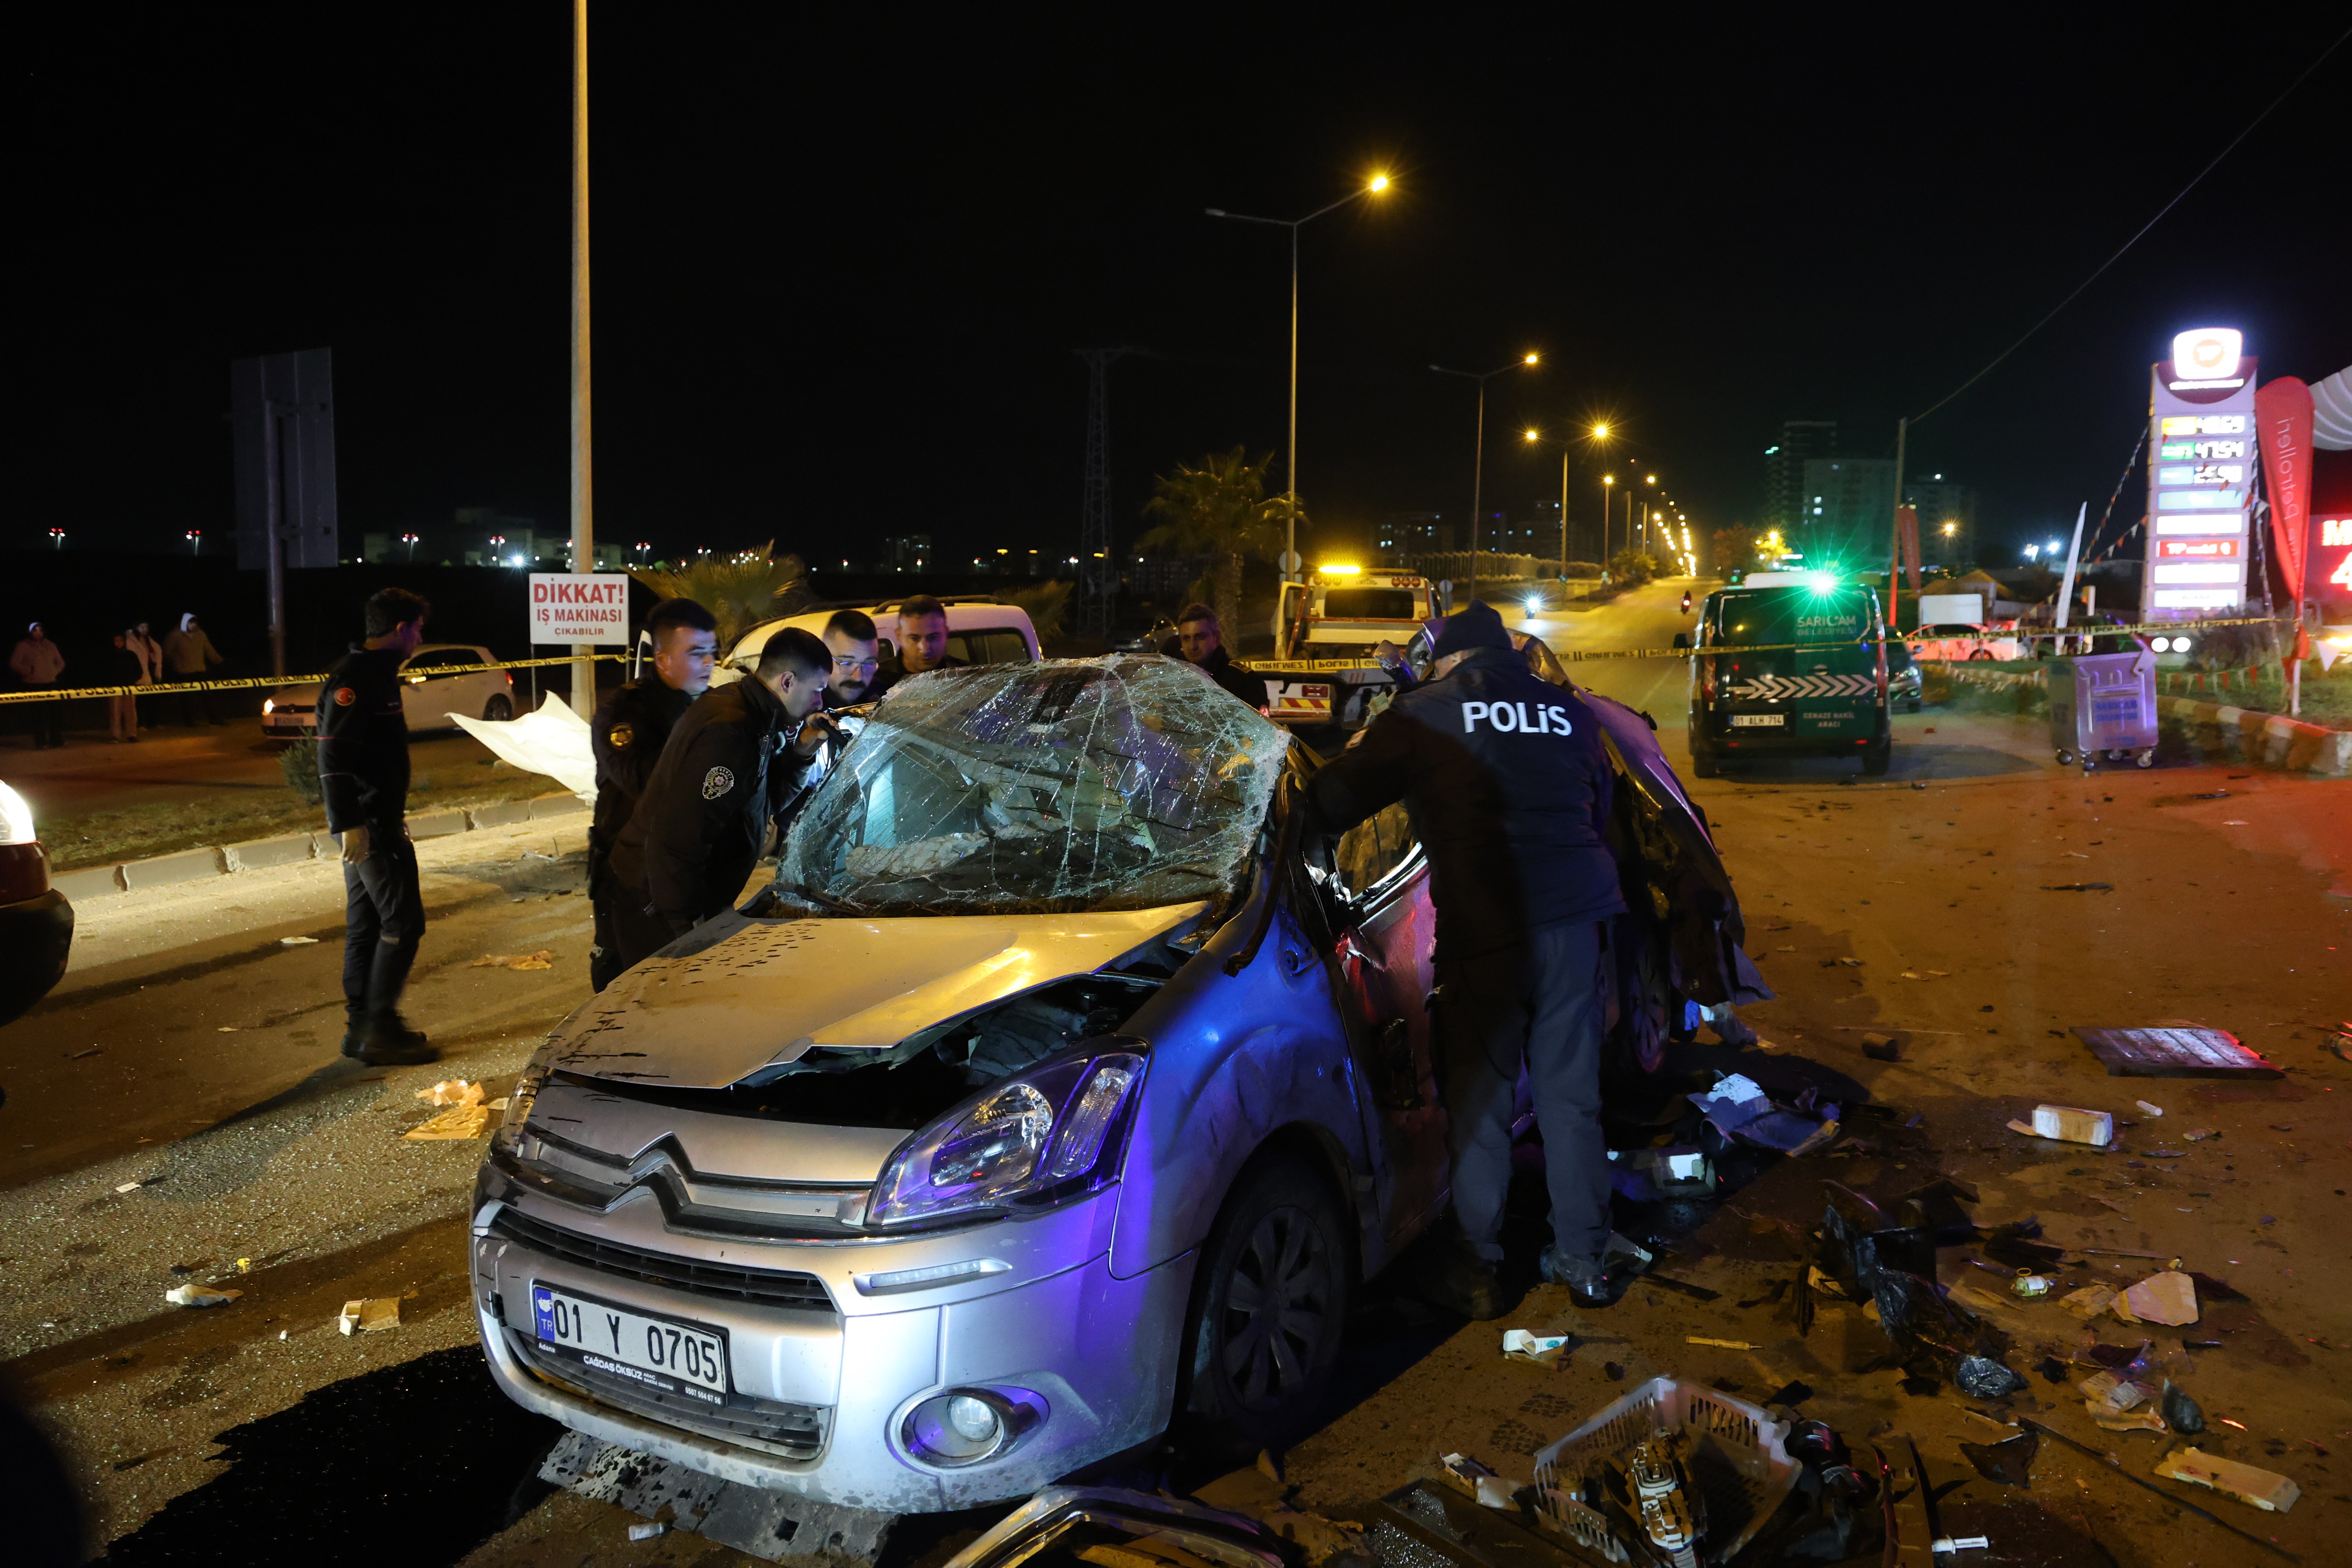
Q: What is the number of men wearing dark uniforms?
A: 7